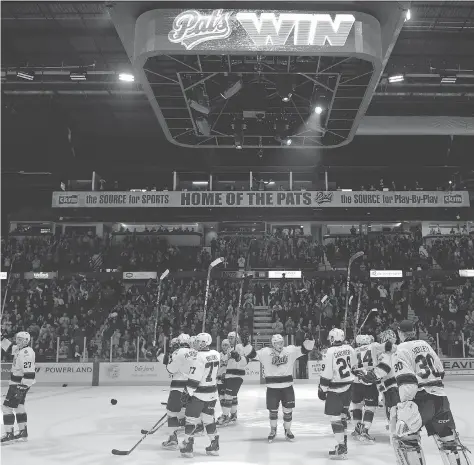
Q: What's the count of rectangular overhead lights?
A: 5